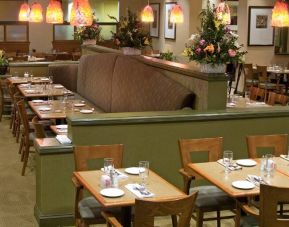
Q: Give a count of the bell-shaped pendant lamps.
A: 8